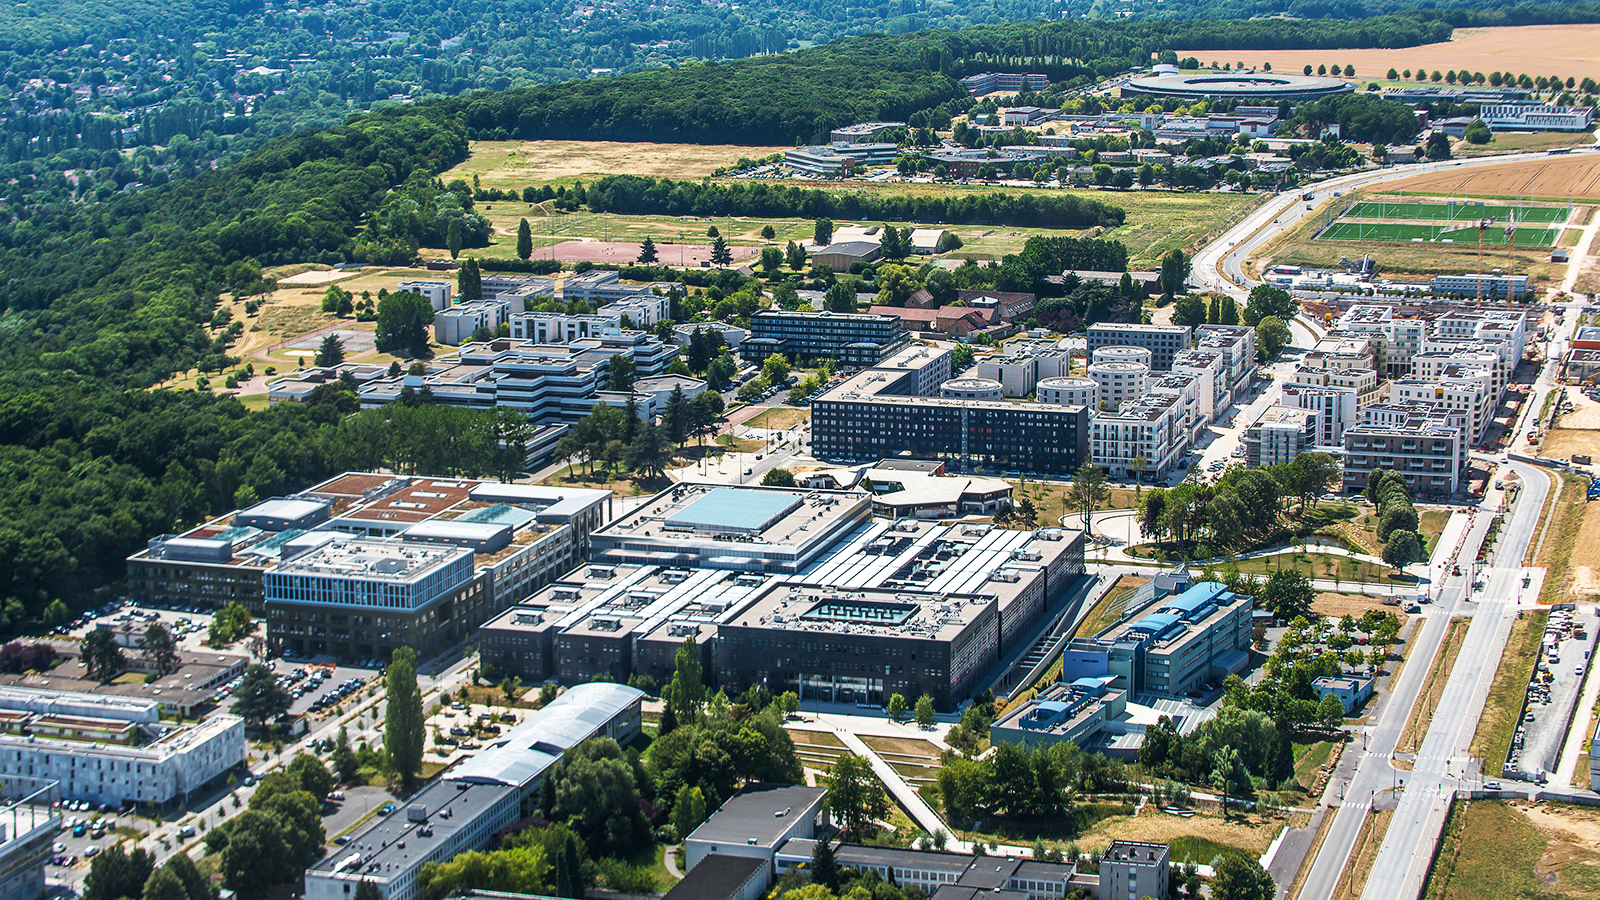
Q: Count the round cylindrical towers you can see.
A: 4